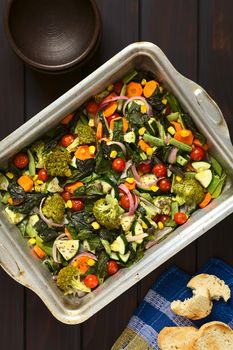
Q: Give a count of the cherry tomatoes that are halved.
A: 0